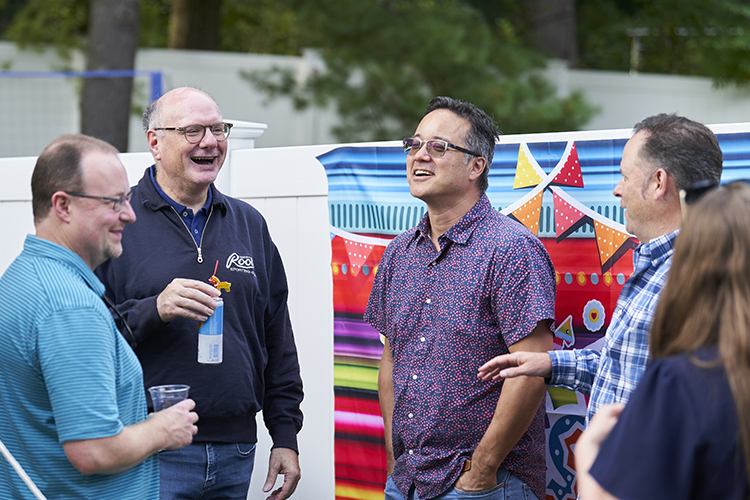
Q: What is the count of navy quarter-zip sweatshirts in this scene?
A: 1